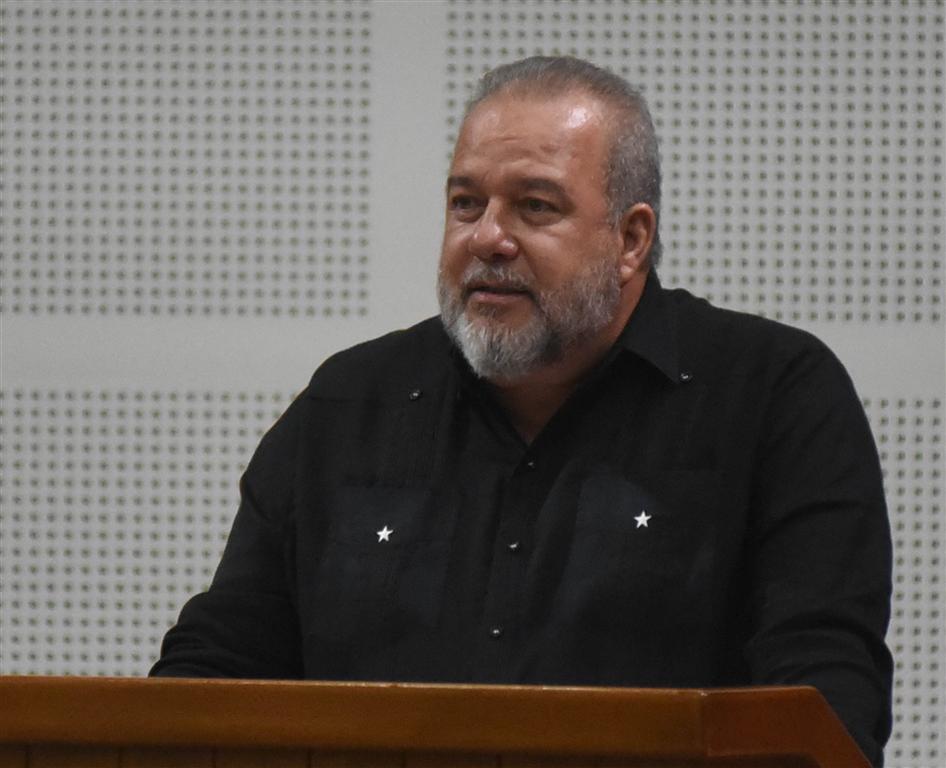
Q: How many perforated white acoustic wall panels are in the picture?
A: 4